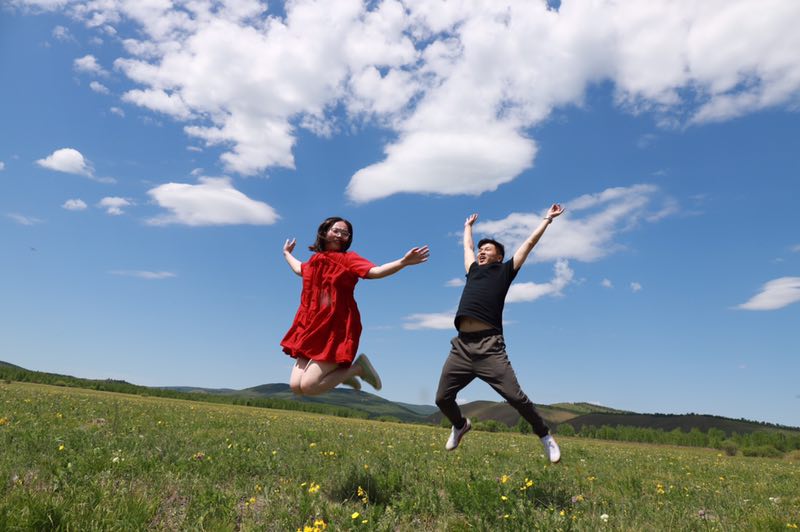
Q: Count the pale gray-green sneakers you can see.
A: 2